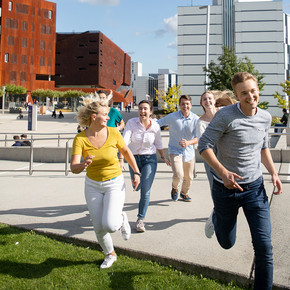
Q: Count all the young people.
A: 6